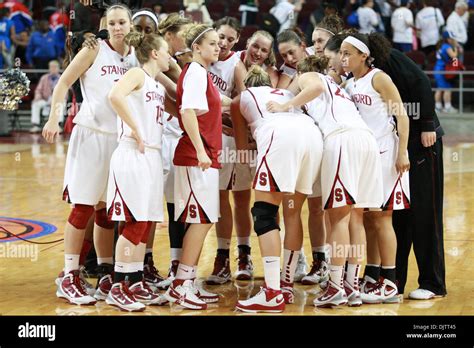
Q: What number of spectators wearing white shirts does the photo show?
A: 5